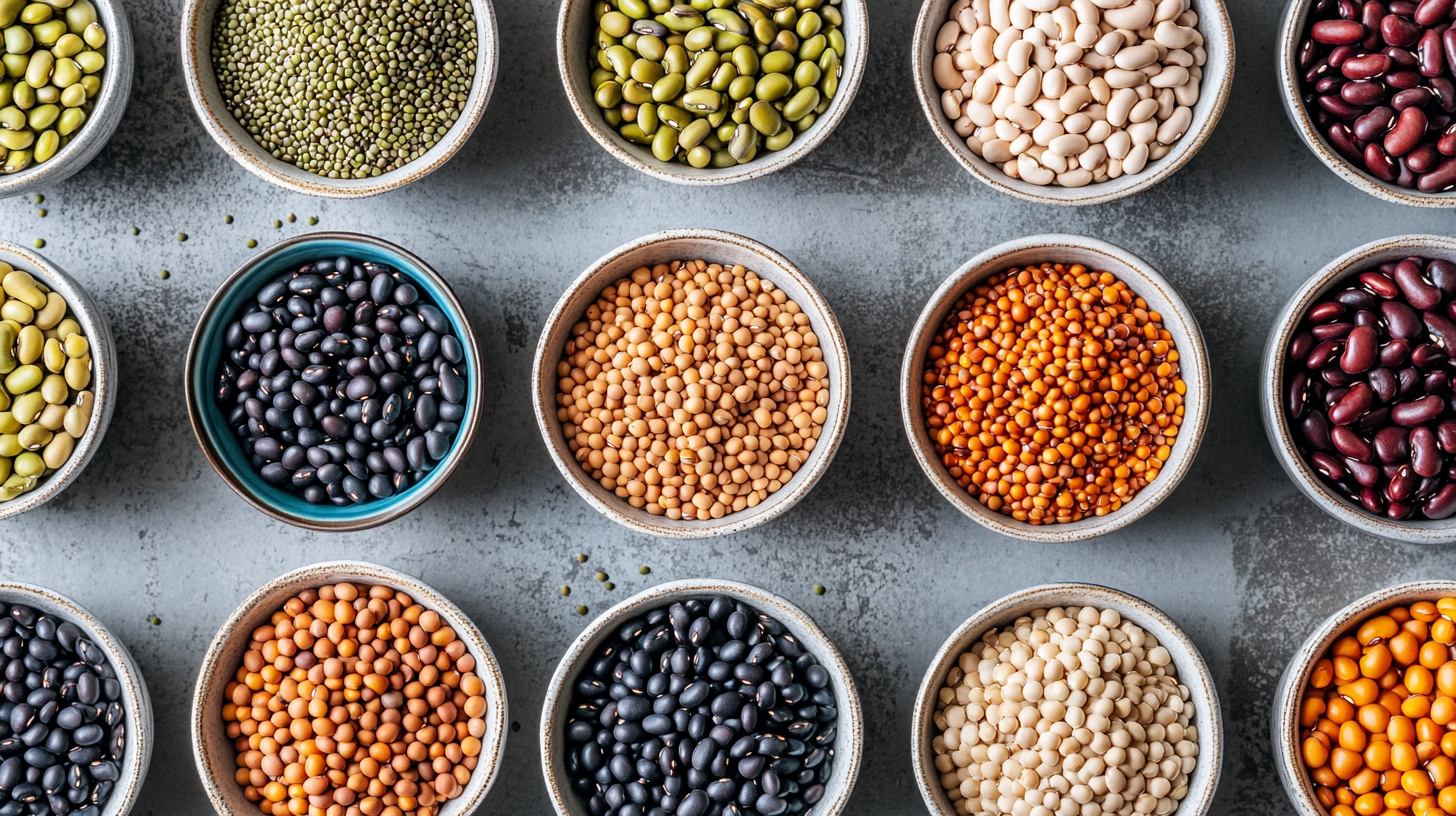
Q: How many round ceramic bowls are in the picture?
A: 15